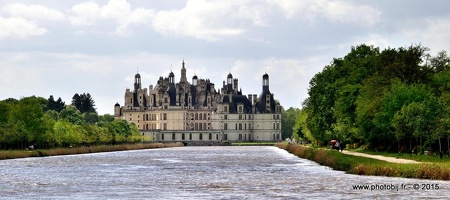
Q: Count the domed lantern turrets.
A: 5